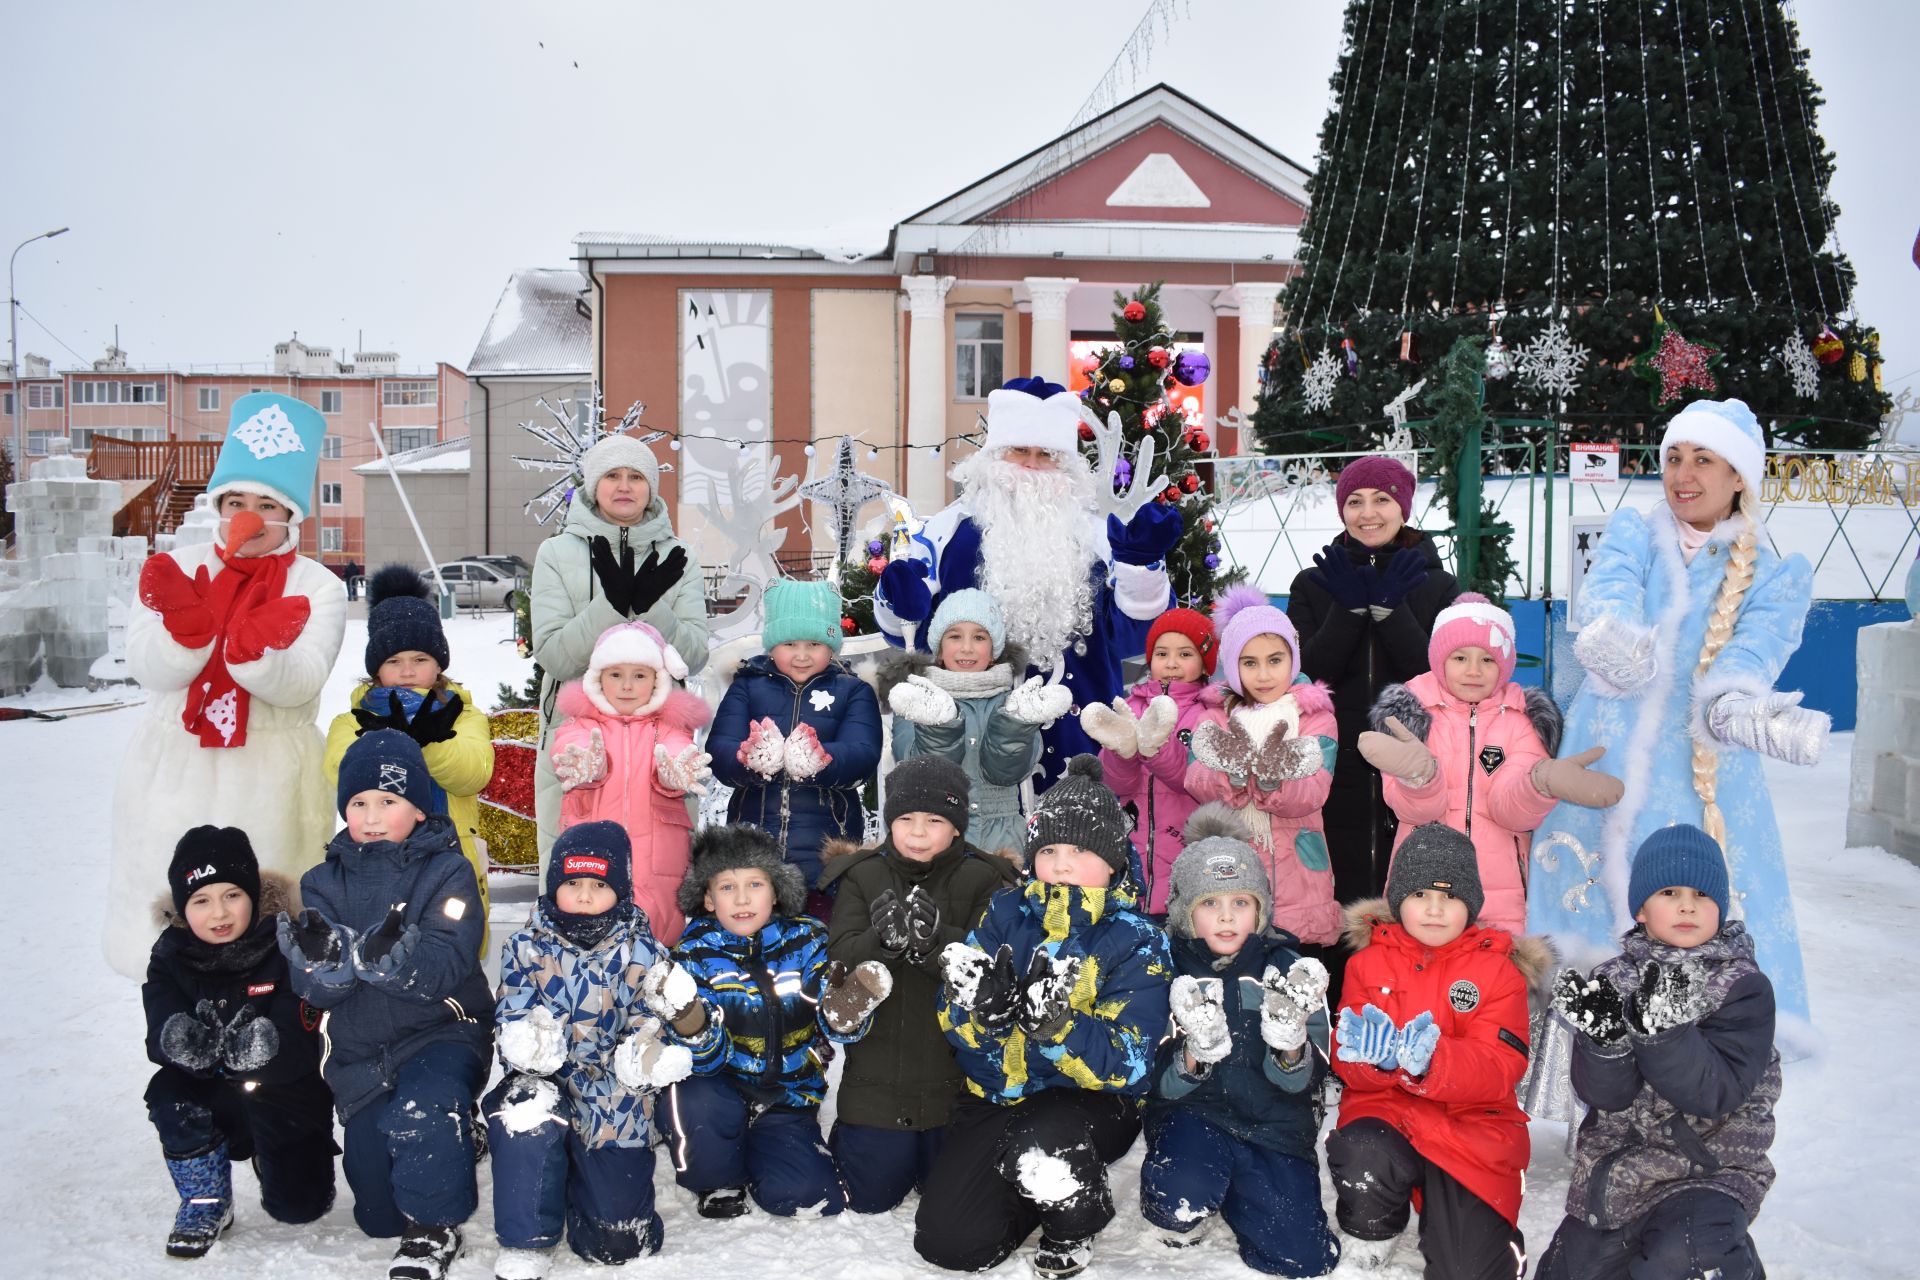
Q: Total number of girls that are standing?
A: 7